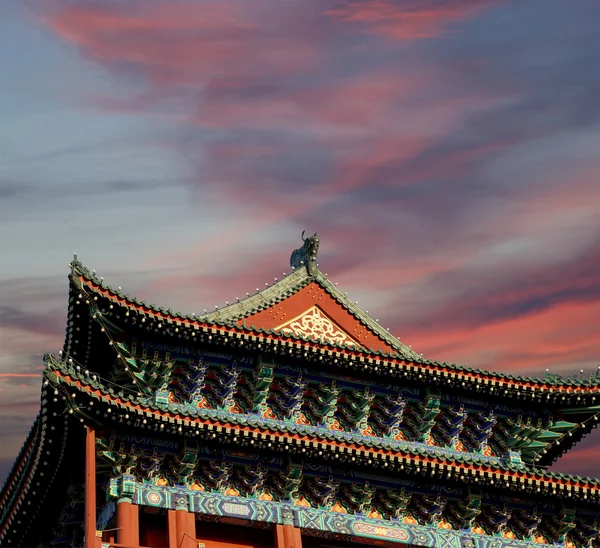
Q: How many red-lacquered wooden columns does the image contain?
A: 4